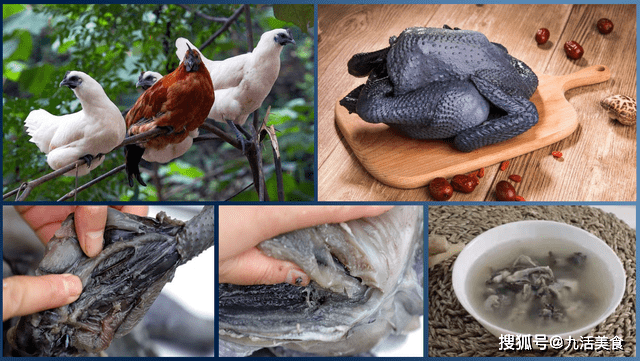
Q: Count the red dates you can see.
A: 6